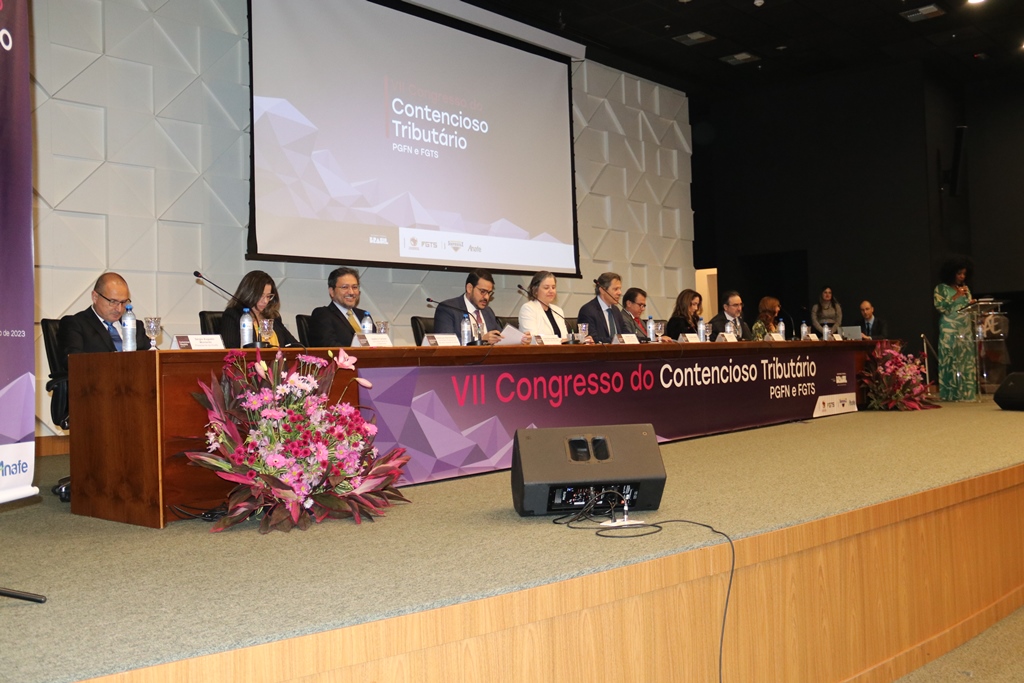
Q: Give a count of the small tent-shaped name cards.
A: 10